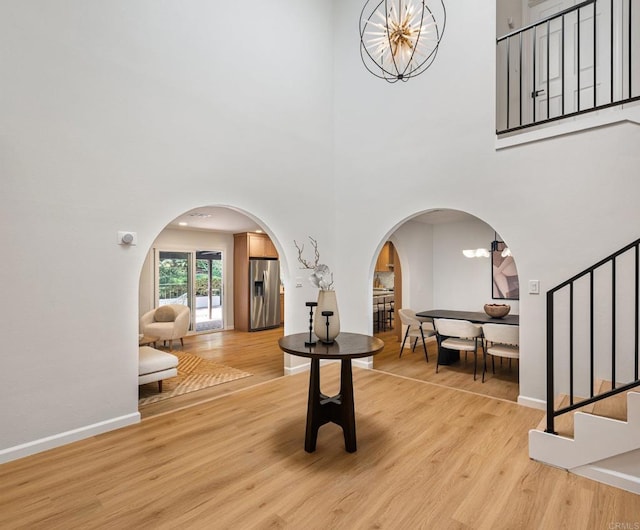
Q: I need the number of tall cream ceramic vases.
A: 1